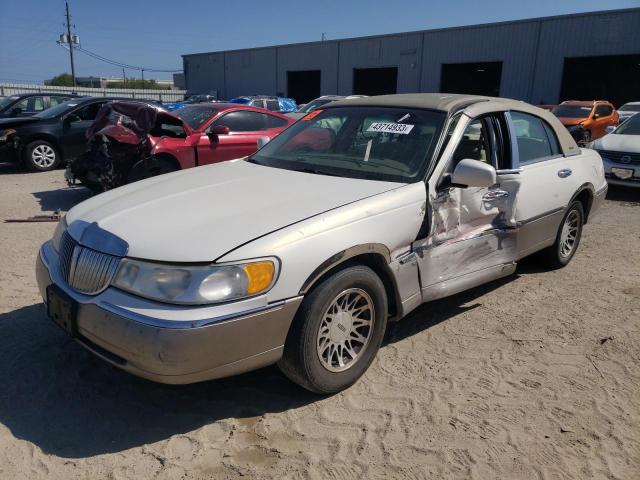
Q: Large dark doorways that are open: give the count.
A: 4